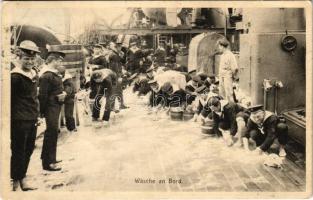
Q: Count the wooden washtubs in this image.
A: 3